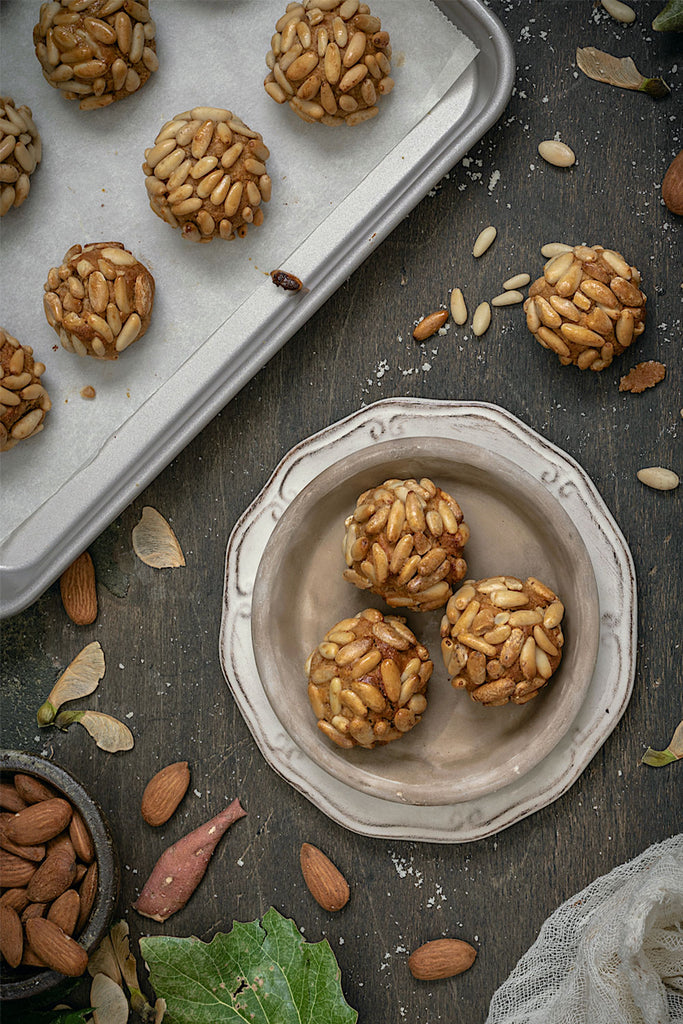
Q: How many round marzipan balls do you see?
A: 10